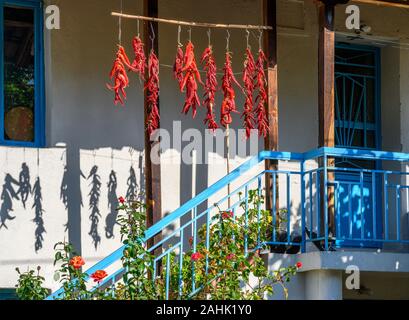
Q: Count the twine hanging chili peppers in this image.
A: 9